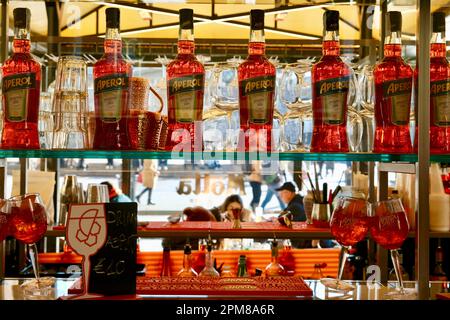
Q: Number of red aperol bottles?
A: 7